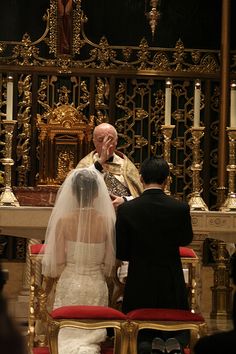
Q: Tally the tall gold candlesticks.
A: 4